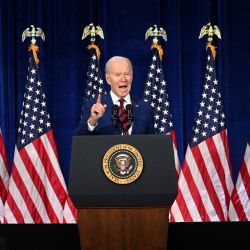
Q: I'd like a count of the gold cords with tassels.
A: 4